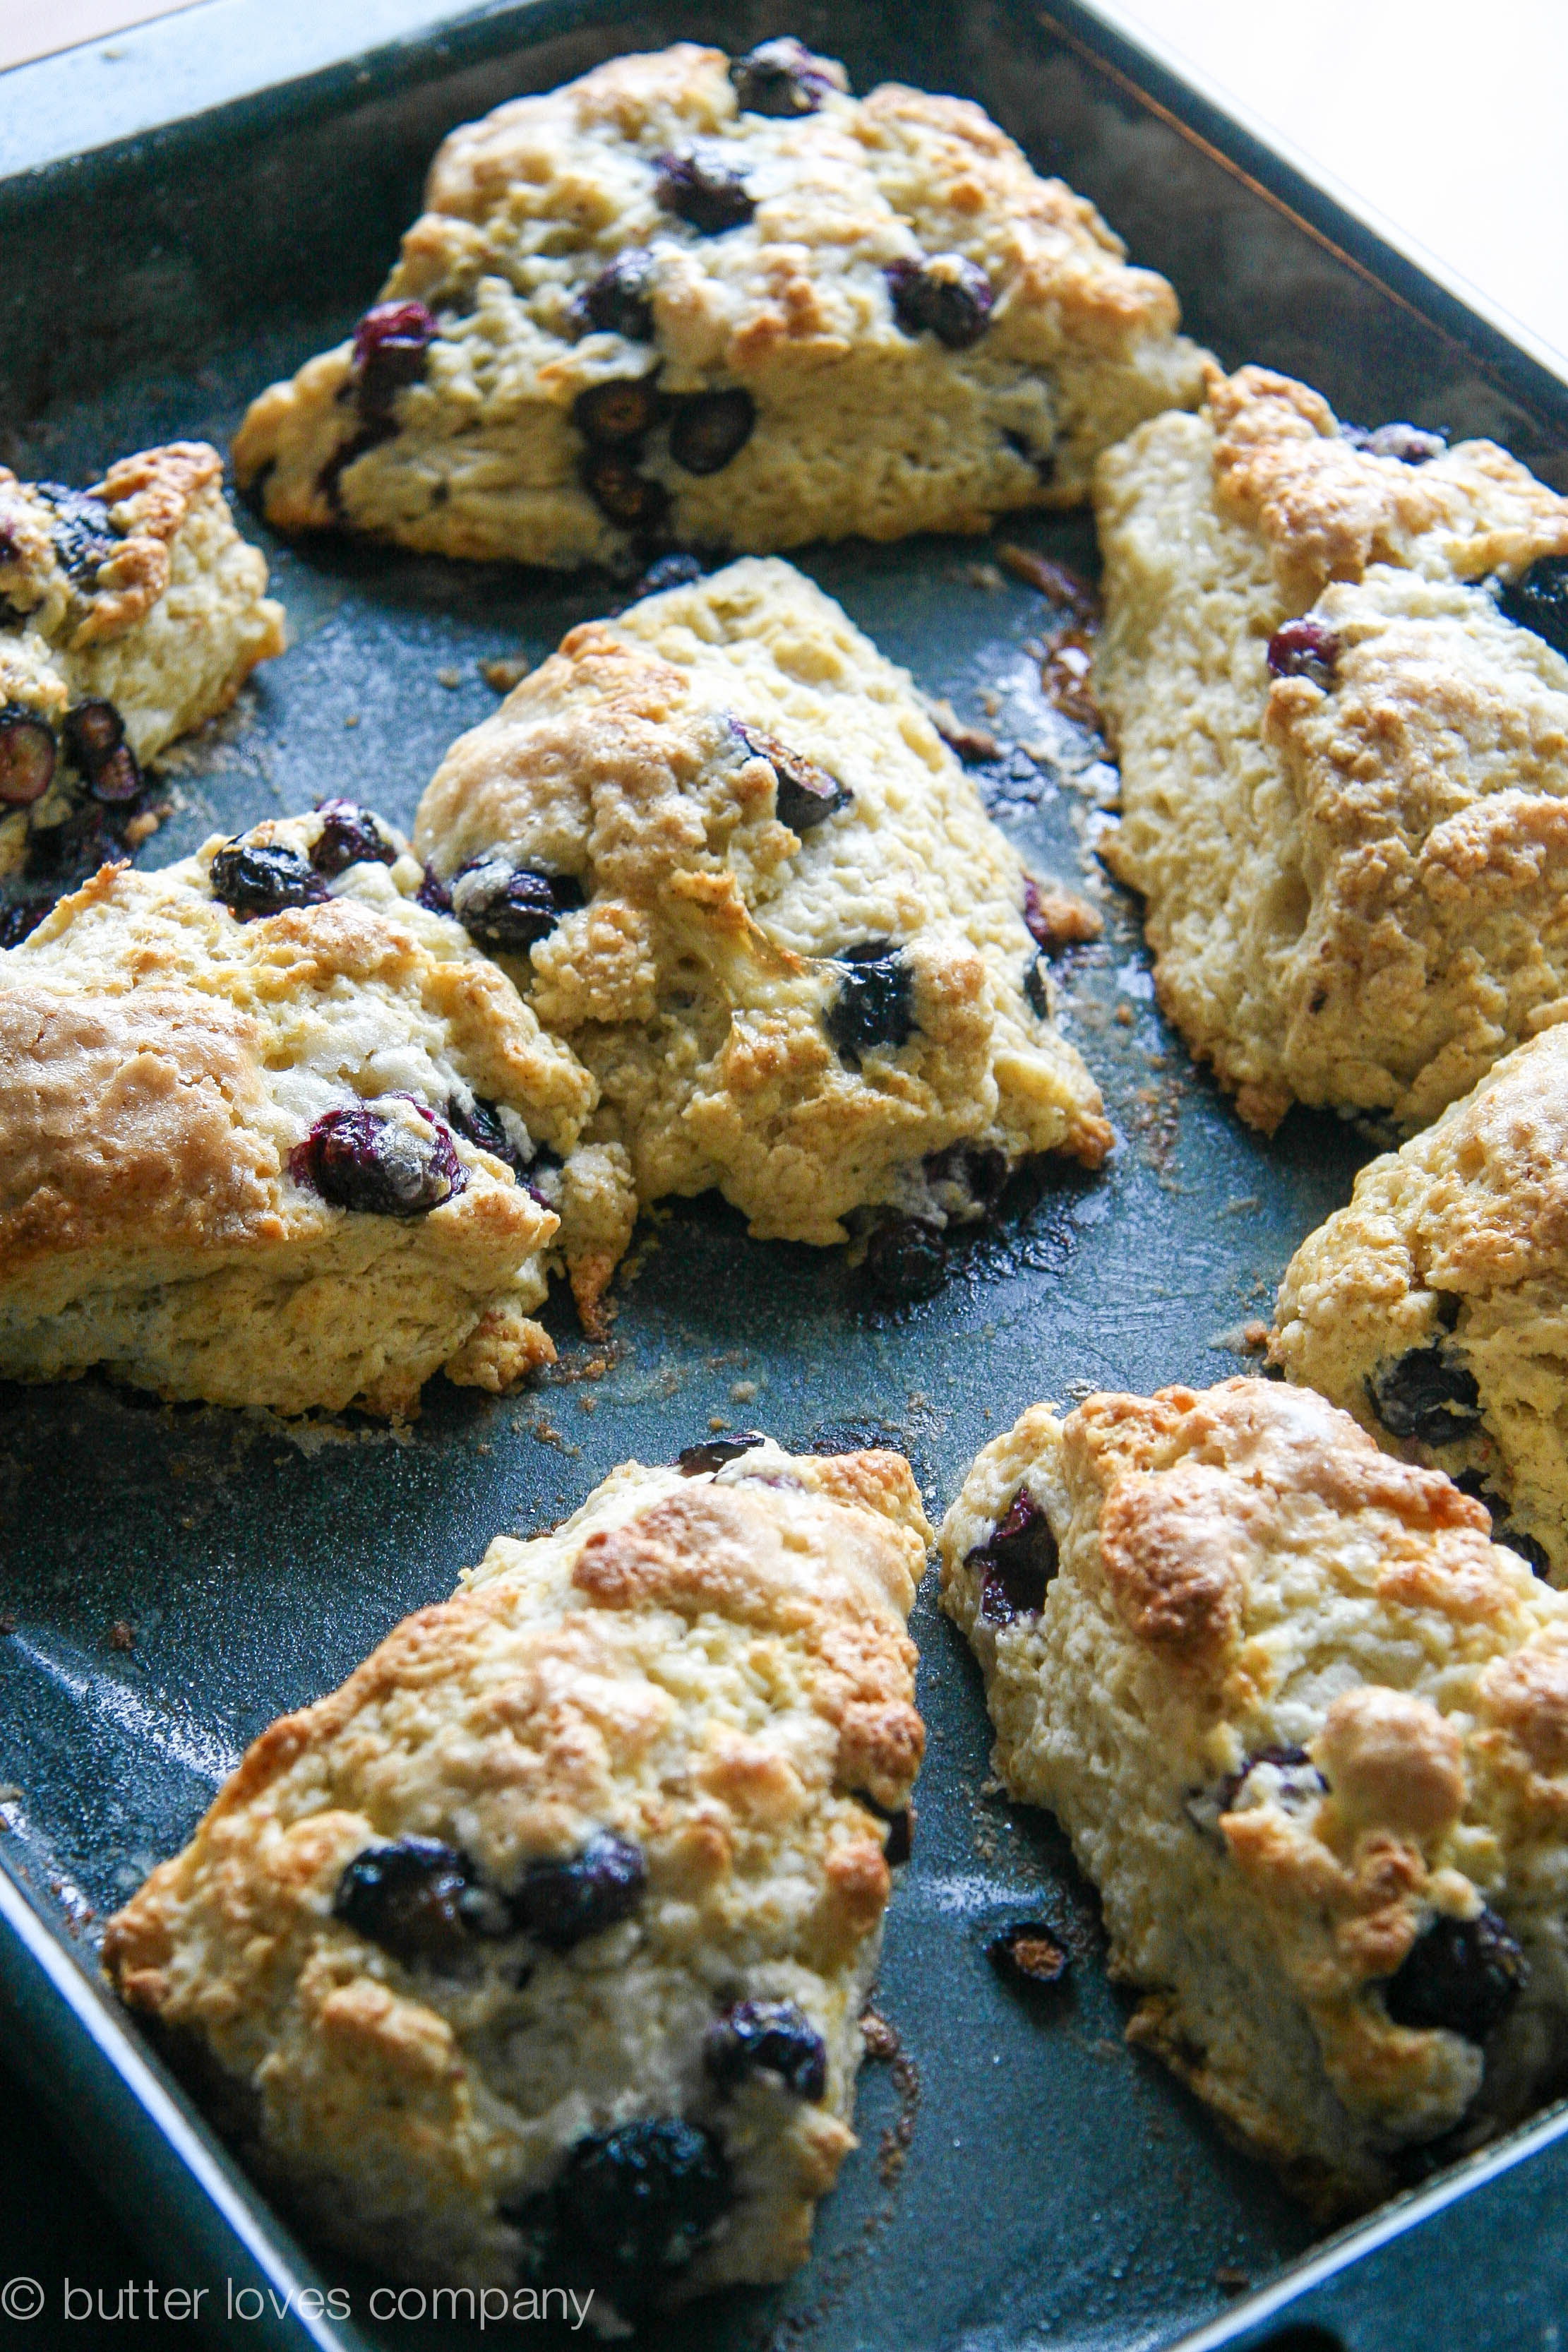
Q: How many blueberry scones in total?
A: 8